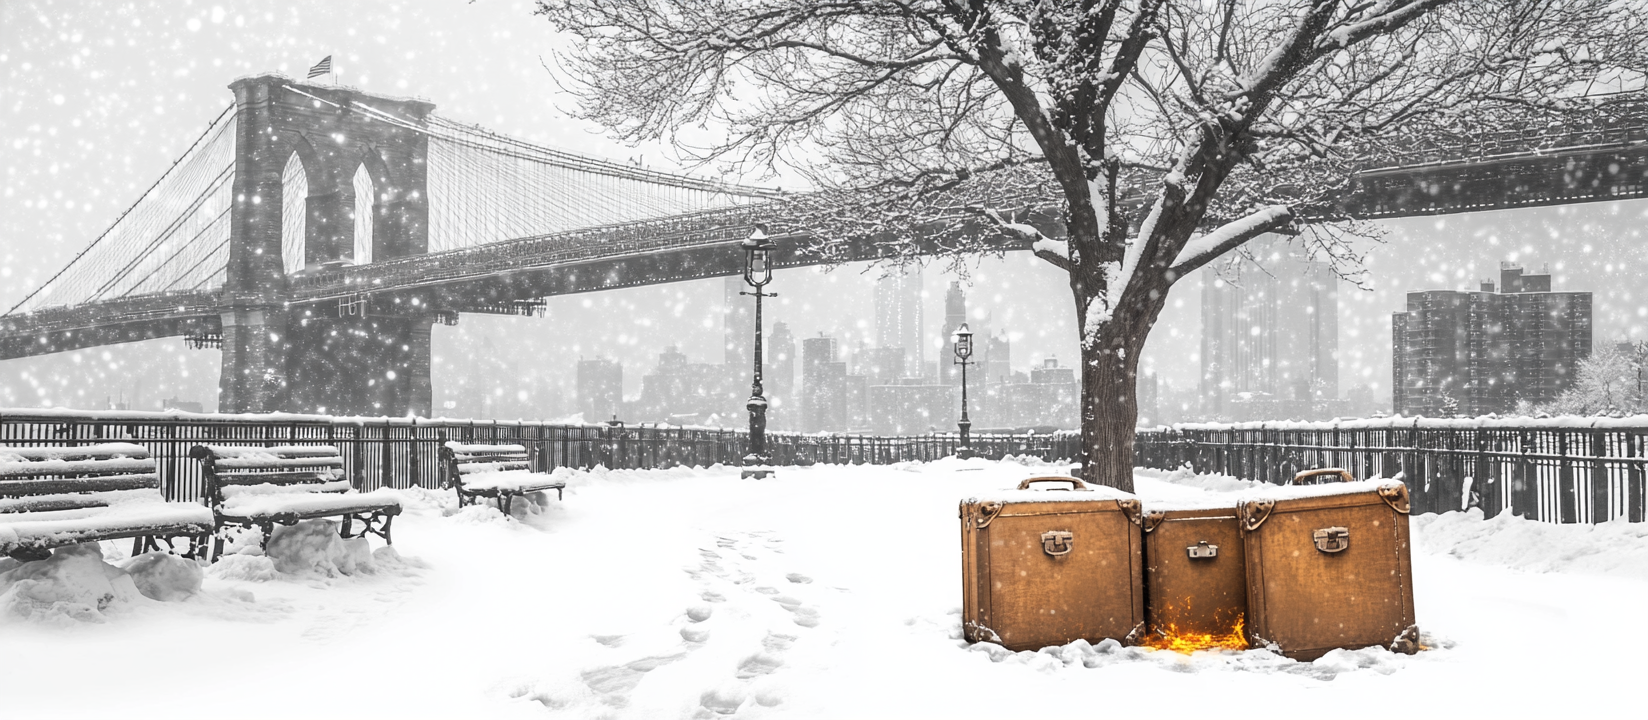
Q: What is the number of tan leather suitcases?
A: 3